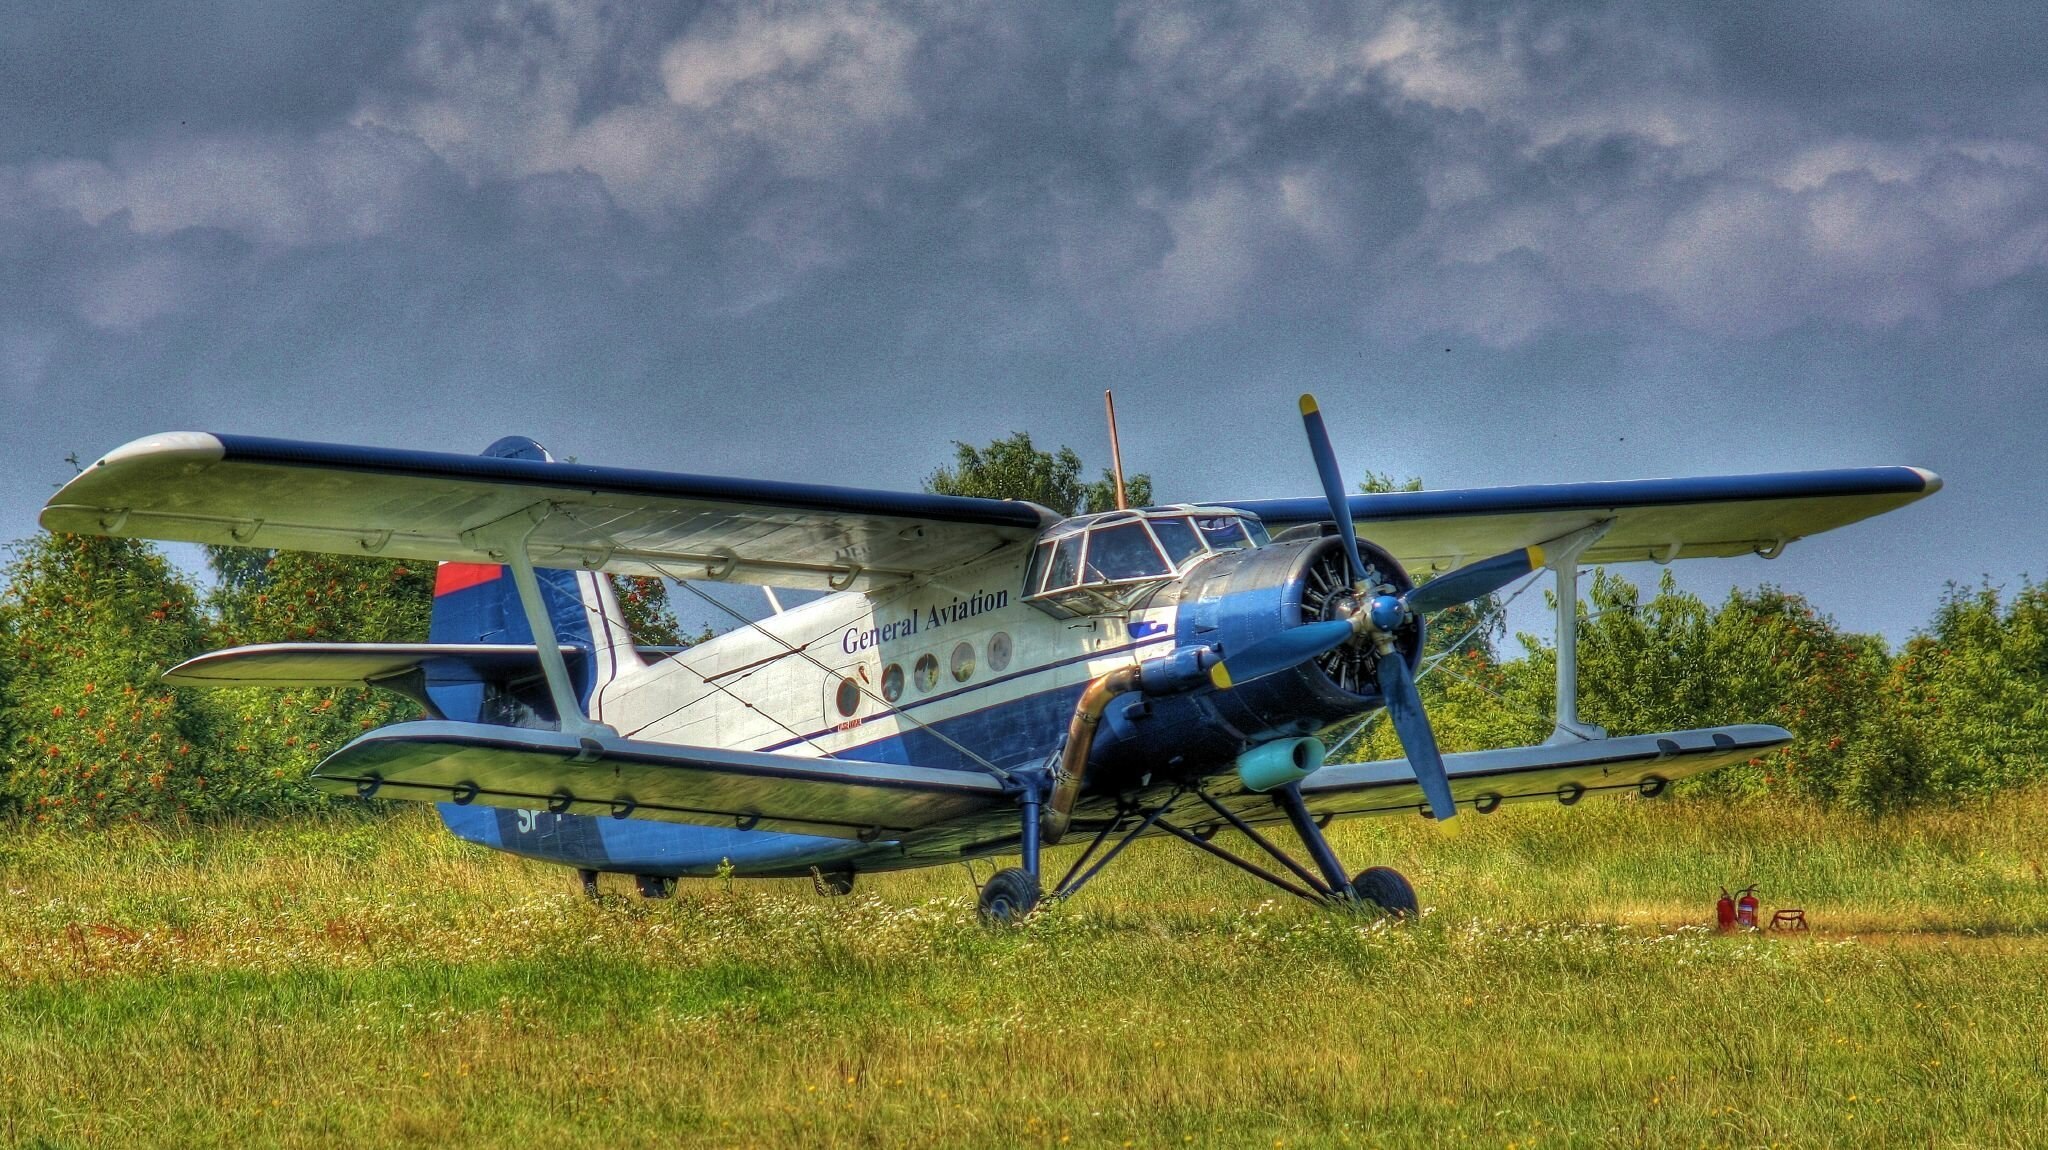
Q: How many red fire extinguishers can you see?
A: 2